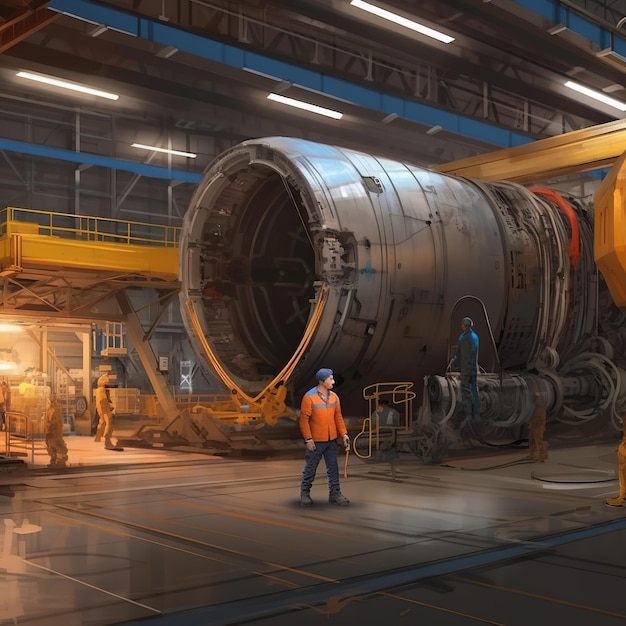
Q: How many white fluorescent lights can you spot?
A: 5